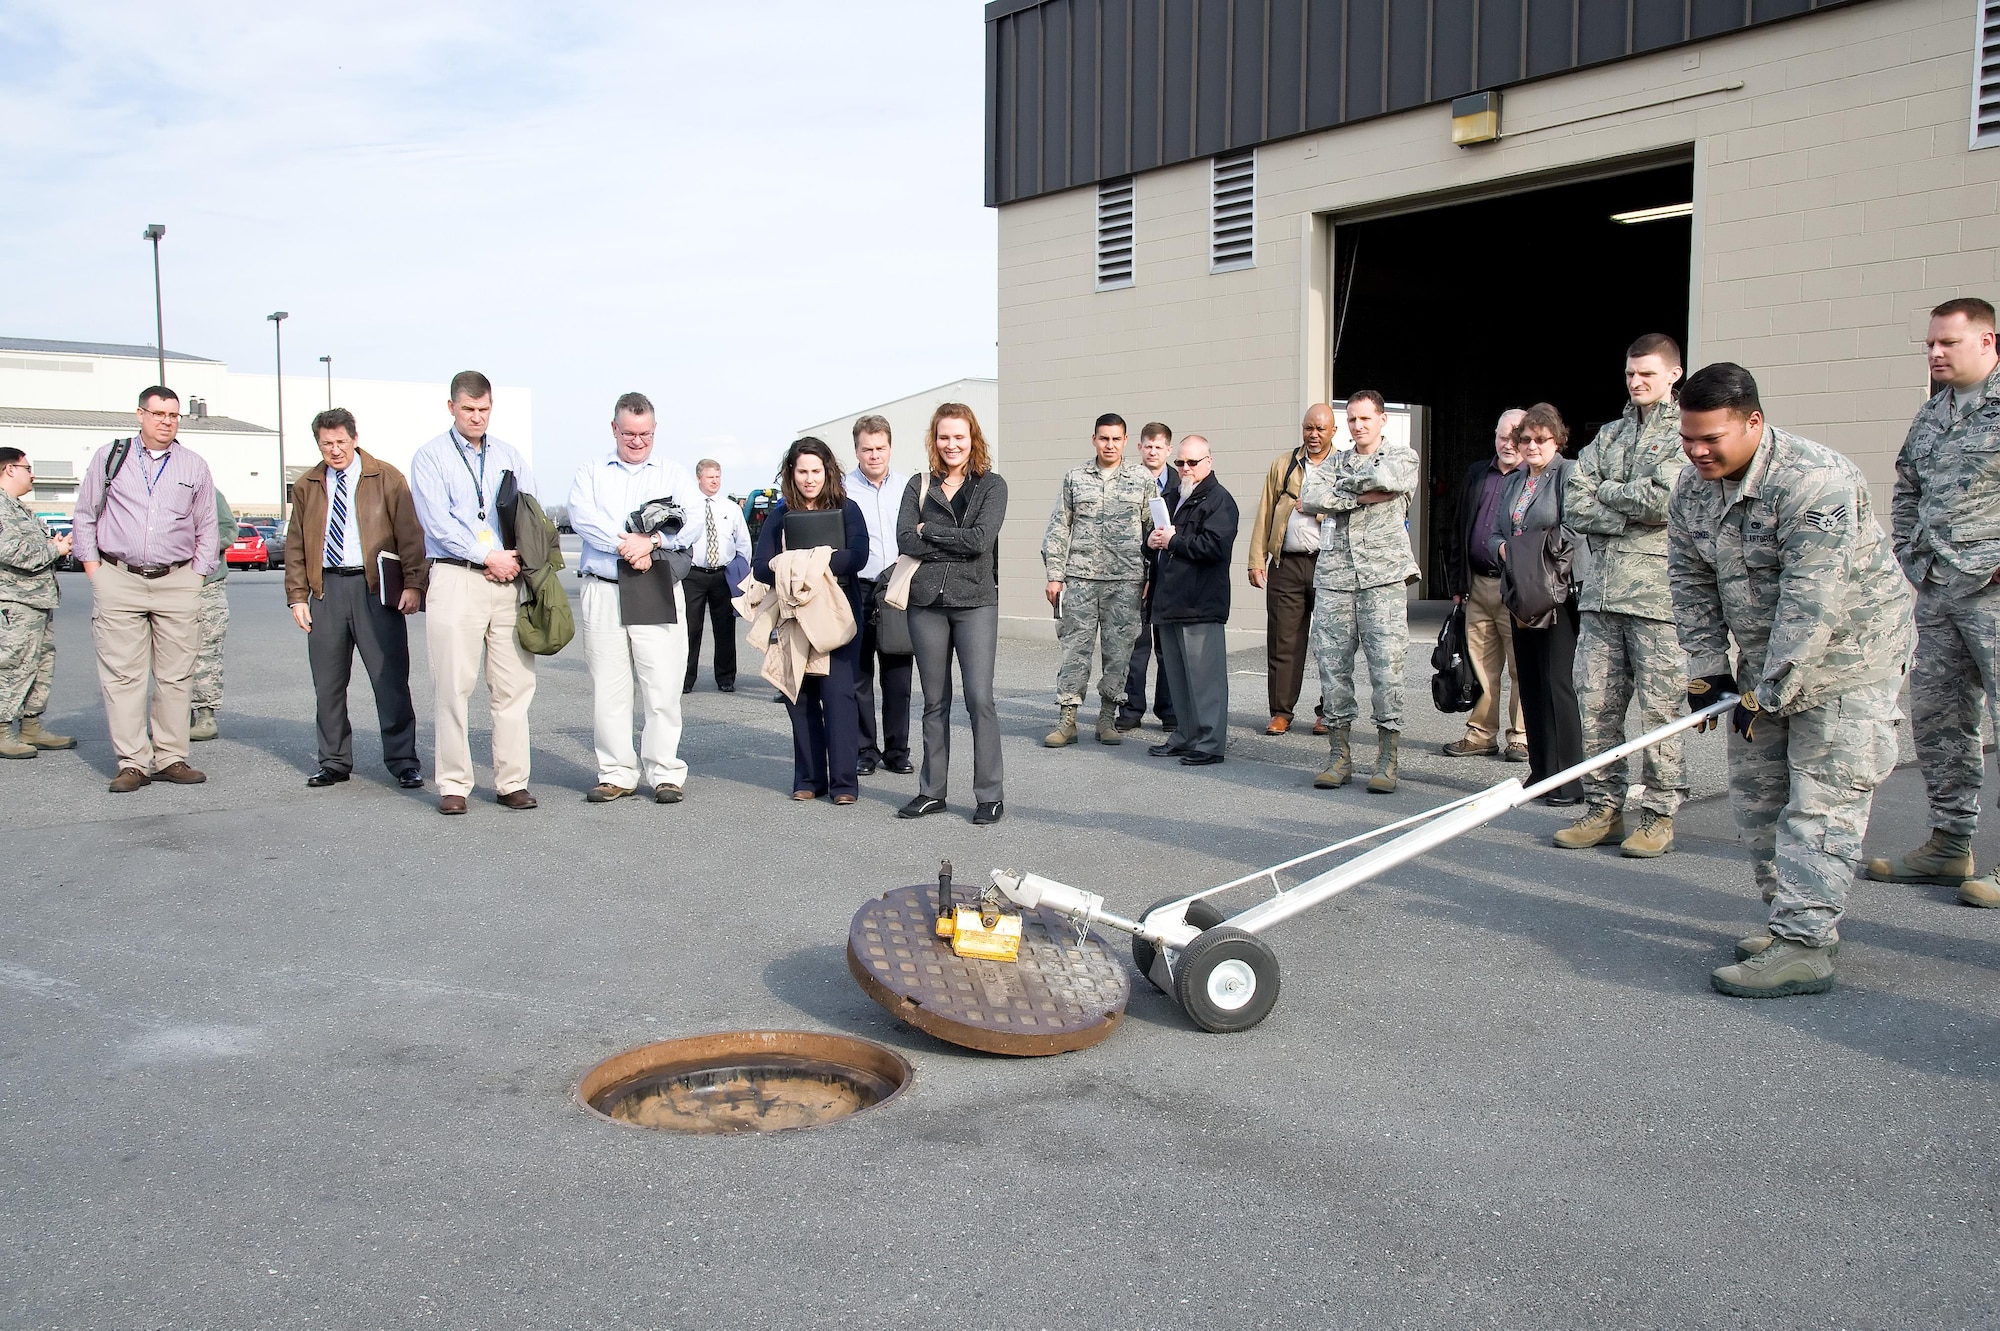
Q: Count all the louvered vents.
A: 3